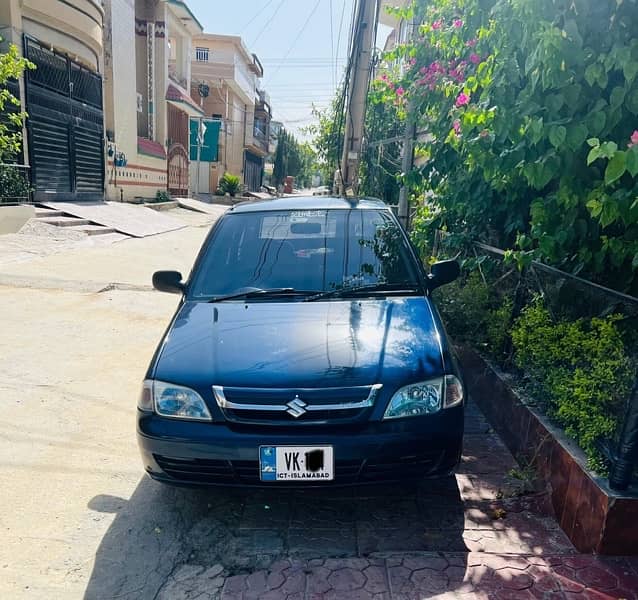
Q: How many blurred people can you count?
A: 0